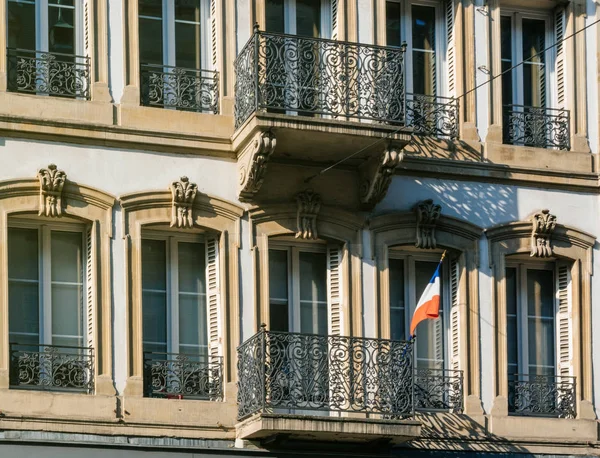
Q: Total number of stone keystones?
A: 5